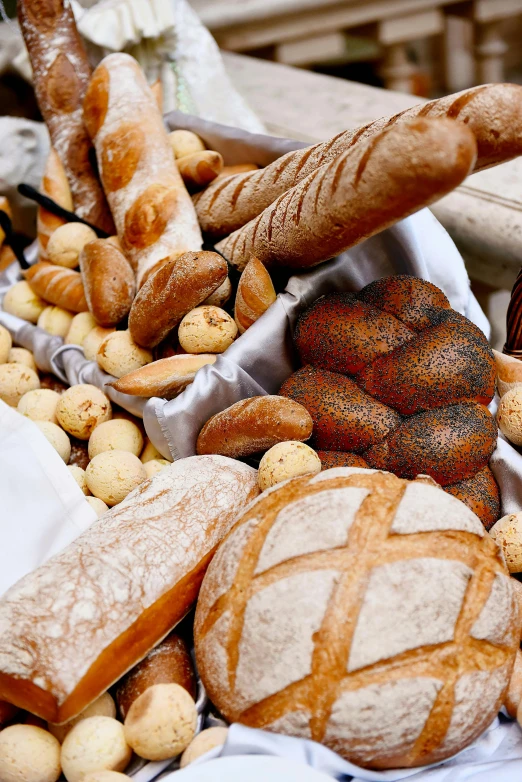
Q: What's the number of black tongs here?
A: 2